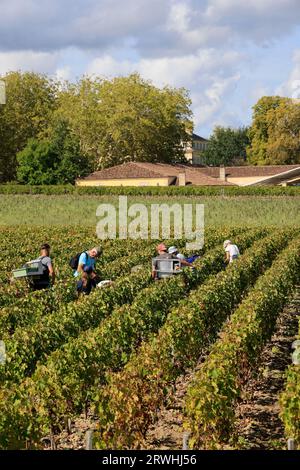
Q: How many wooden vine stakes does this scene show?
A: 3